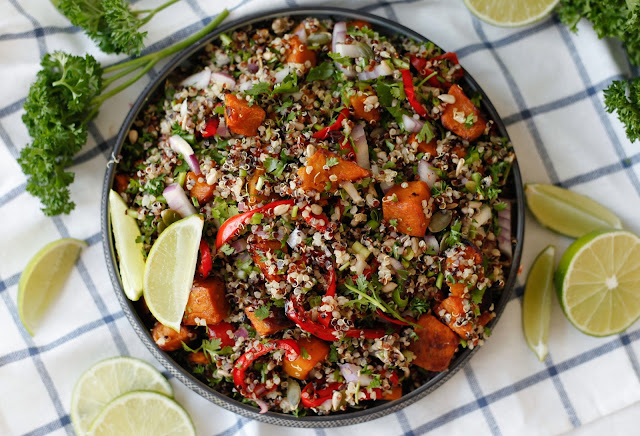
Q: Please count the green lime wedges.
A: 5